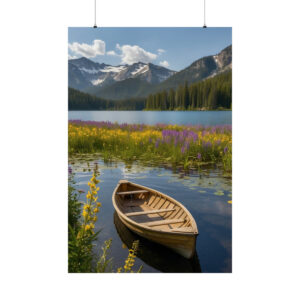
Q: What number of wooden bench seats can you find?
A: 3